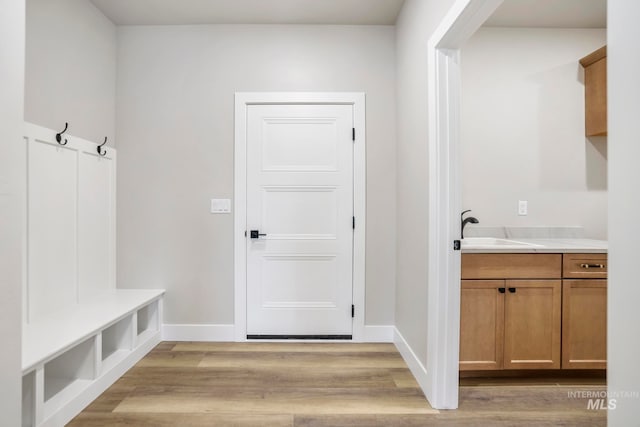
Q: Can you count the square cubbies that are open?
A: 4